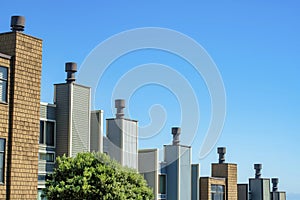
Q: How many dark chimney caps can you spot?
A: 7